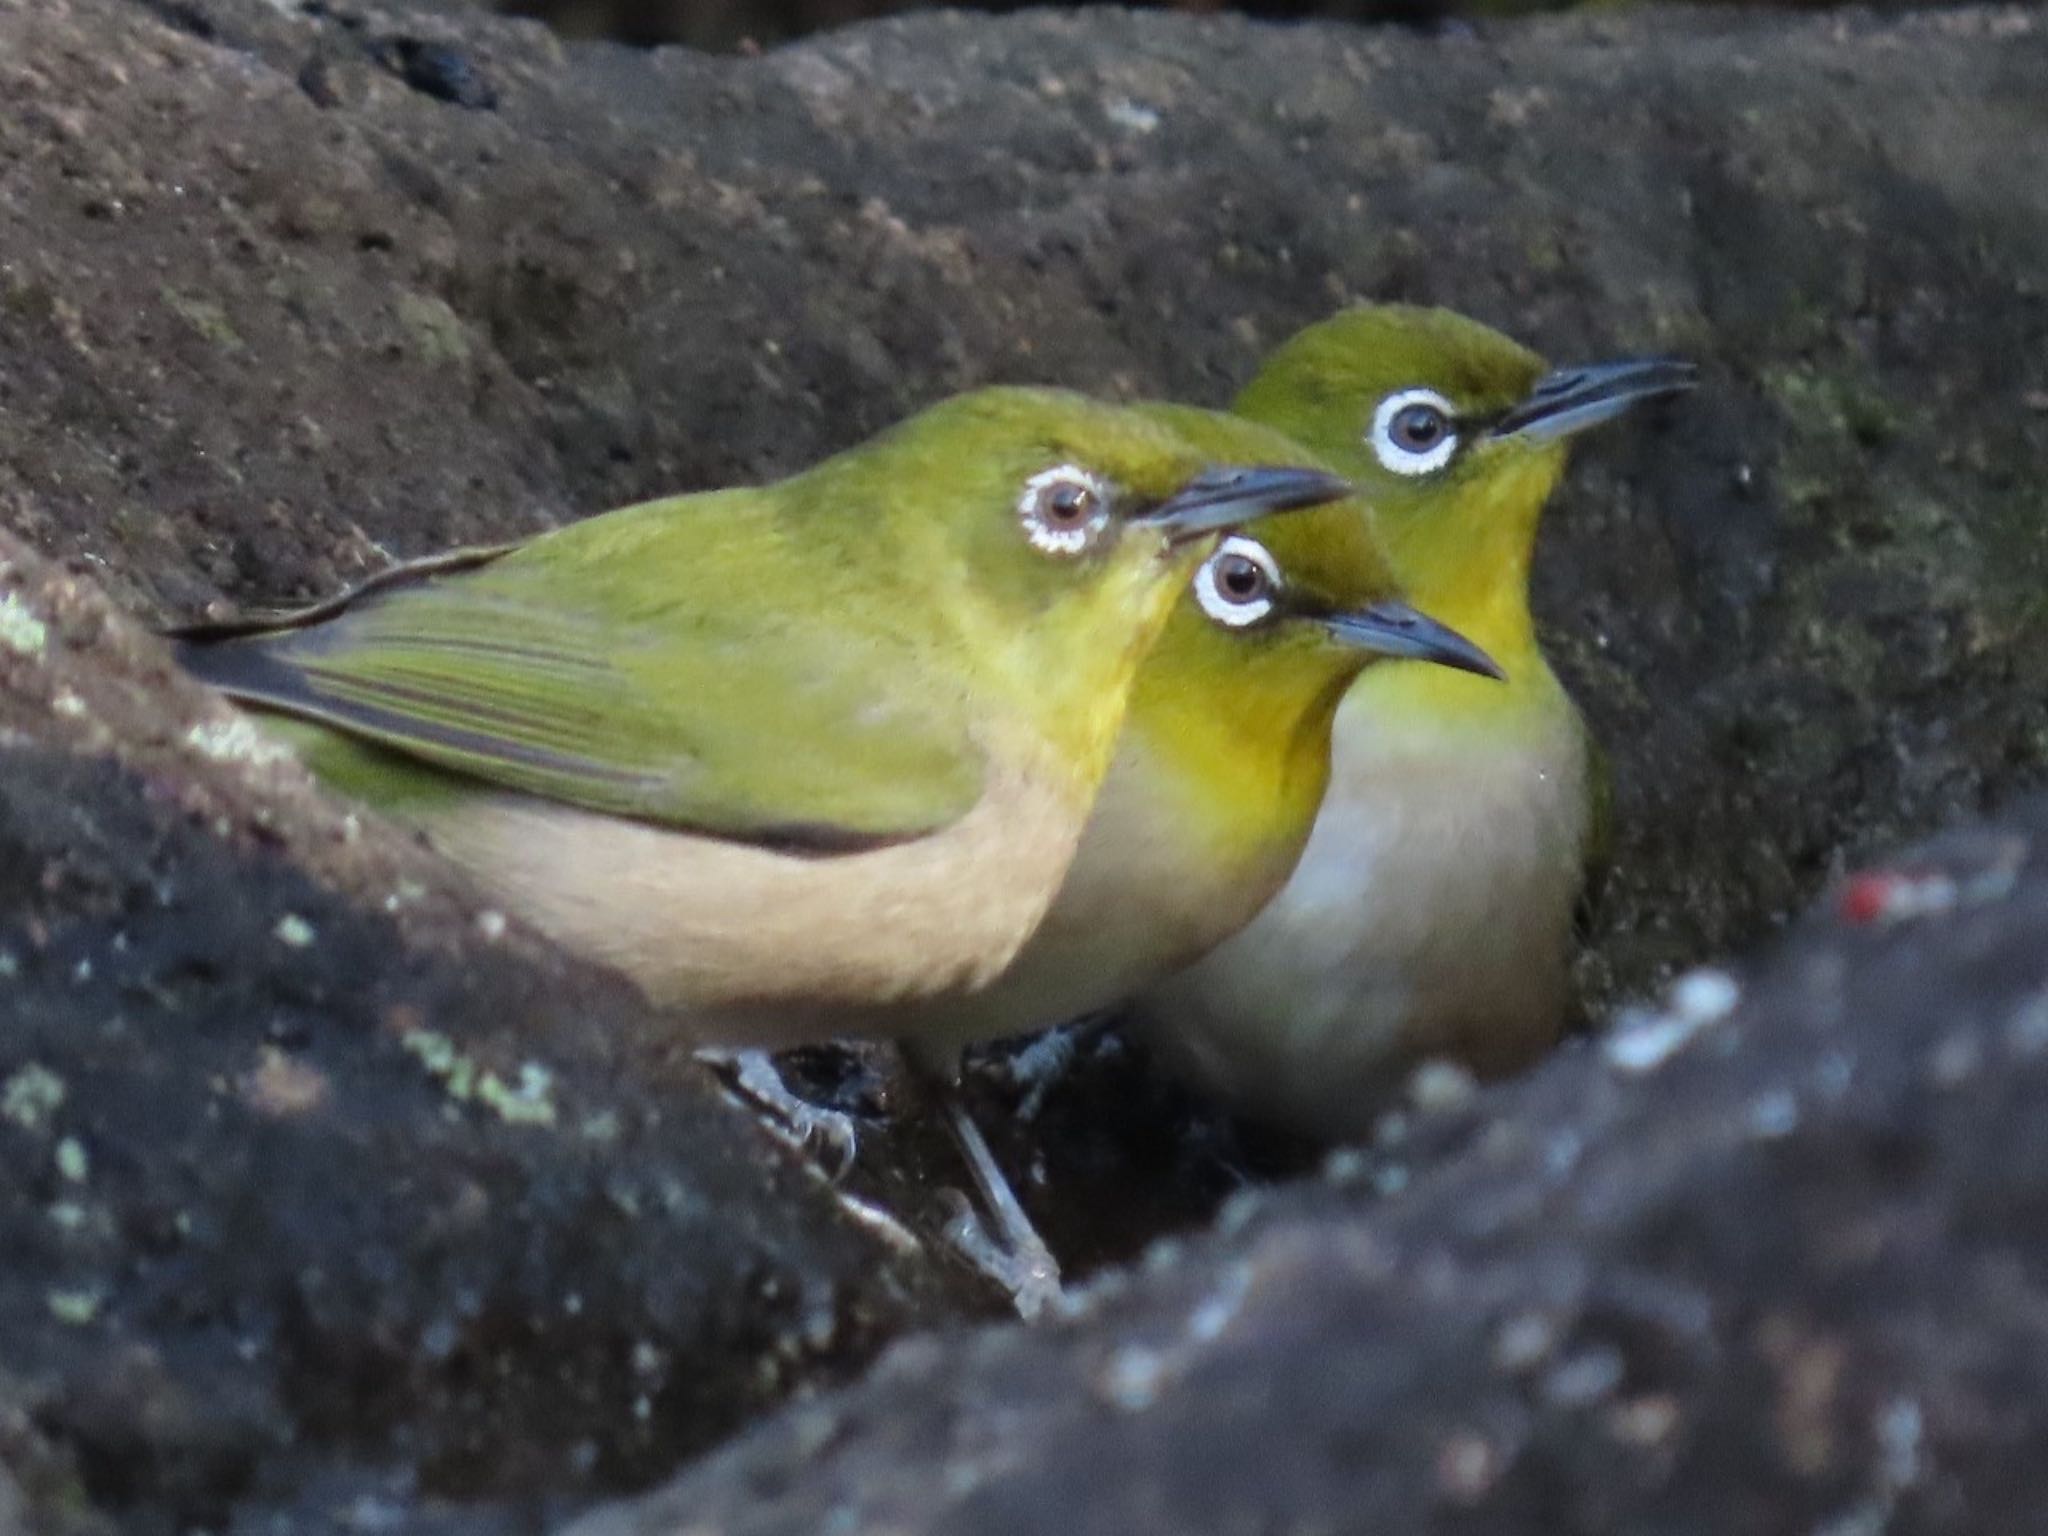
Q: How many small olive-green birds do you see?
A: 3